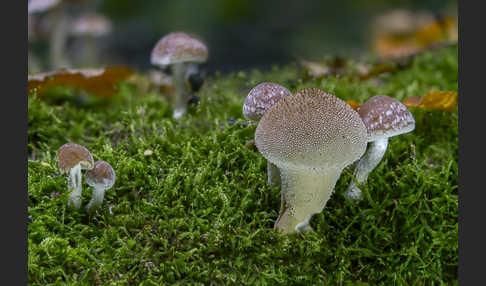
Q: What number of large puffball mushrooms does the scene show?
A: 1